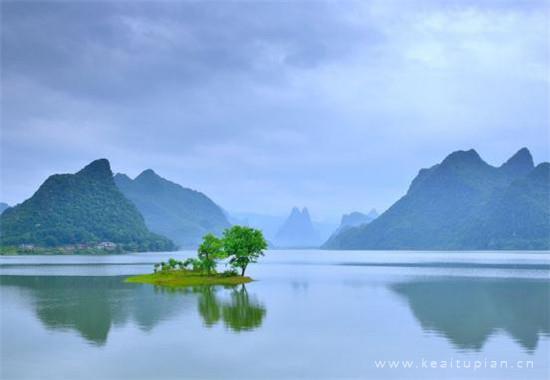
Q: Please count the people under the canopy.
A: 0